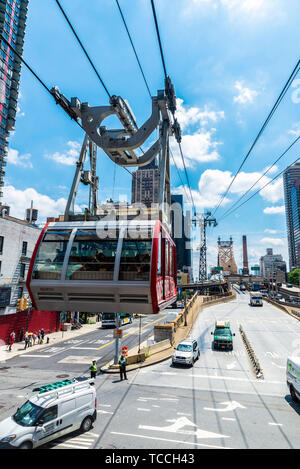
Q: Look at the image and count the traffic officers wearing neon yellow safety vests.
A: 2